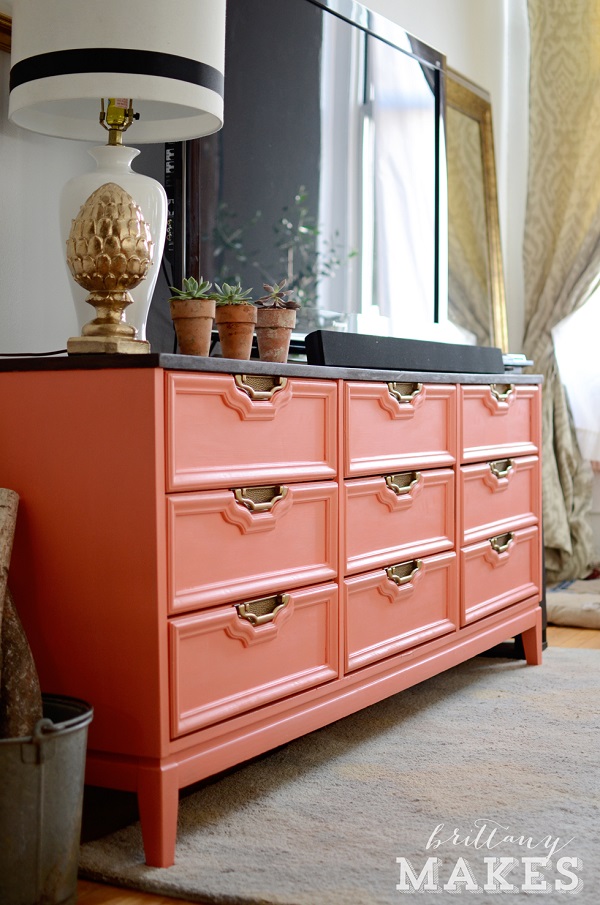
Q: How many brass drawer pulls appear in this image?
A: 9